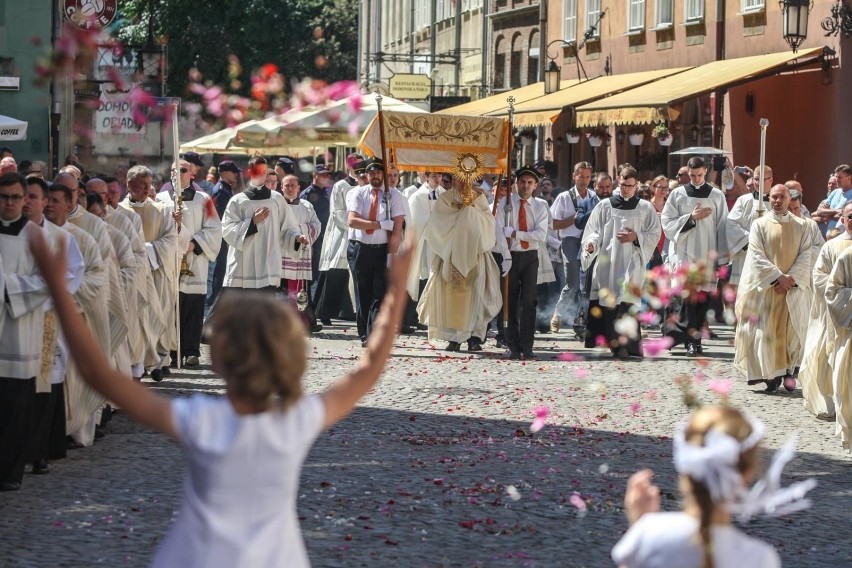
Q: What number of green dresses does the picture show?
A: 0